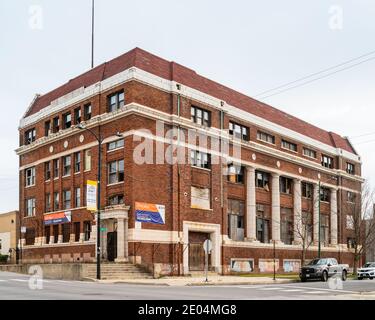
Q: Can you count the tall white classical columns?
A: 5